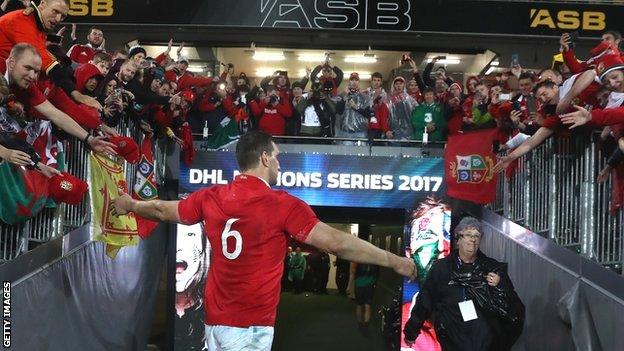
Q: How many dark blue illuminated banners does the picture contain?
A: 1